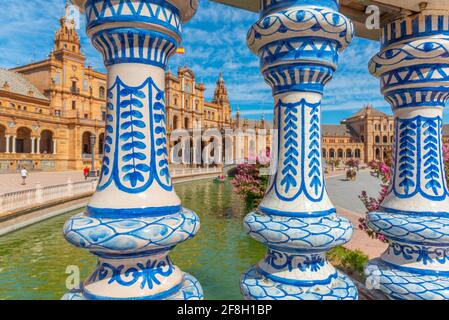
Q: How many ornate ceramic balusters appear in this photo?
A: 3